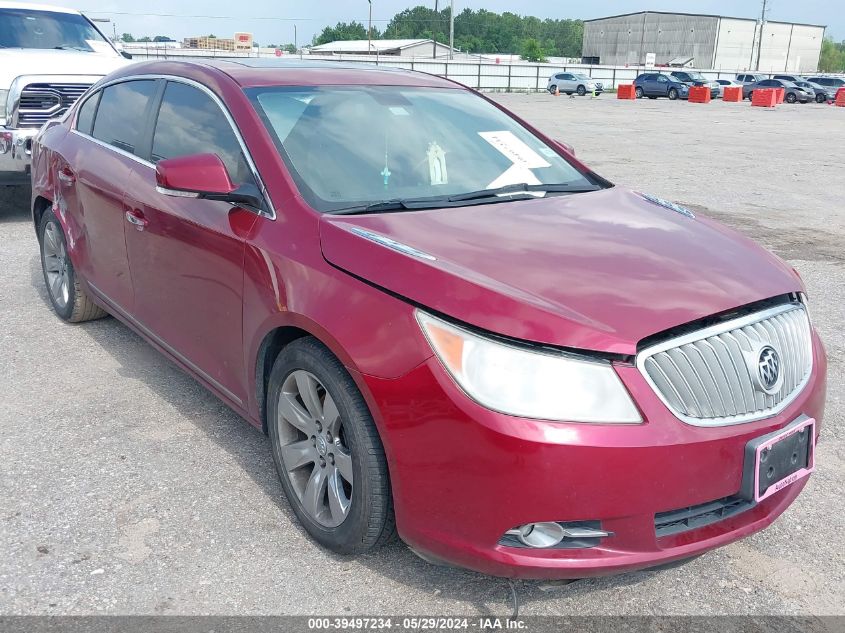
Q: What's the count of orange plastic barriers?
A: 6